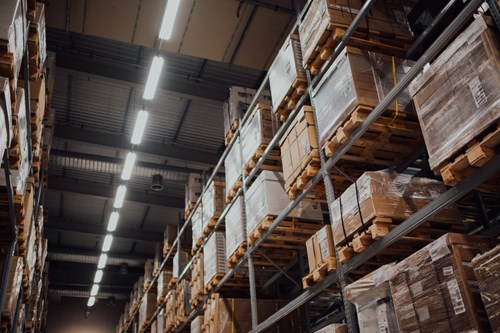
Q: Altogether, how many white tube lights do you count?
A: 11